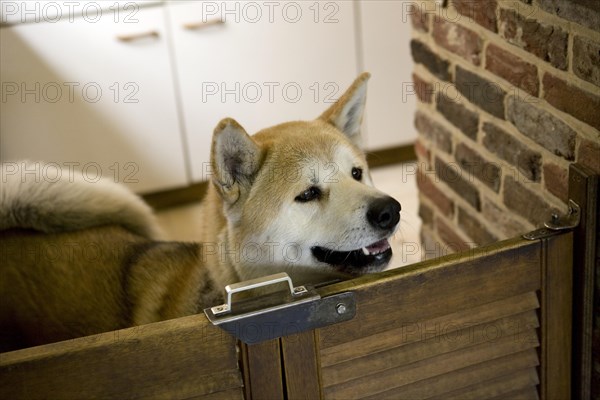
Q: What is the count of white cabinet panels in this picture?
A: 3